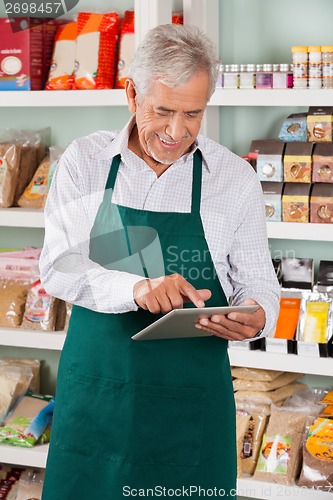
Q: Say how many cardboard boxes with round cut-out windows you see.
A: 8